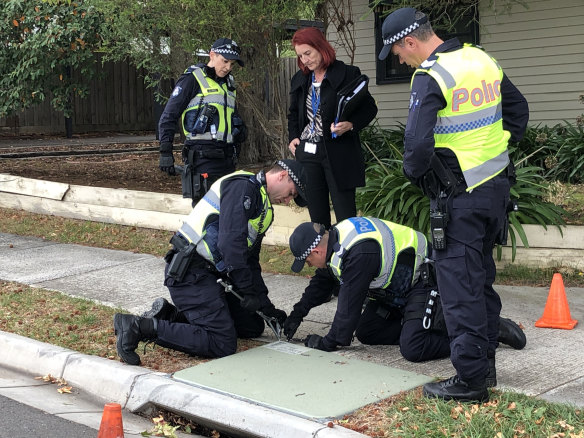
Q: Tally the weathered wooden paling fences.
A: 1